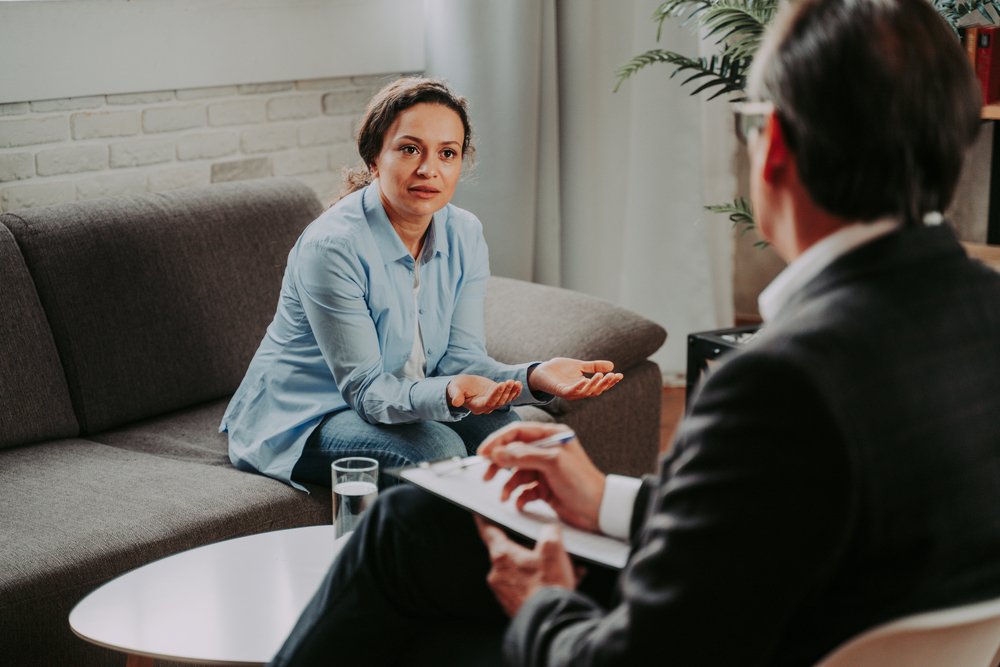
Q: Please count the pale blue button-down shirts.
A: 1